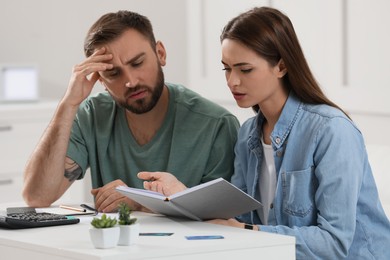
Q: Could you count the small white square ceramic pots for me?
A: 2